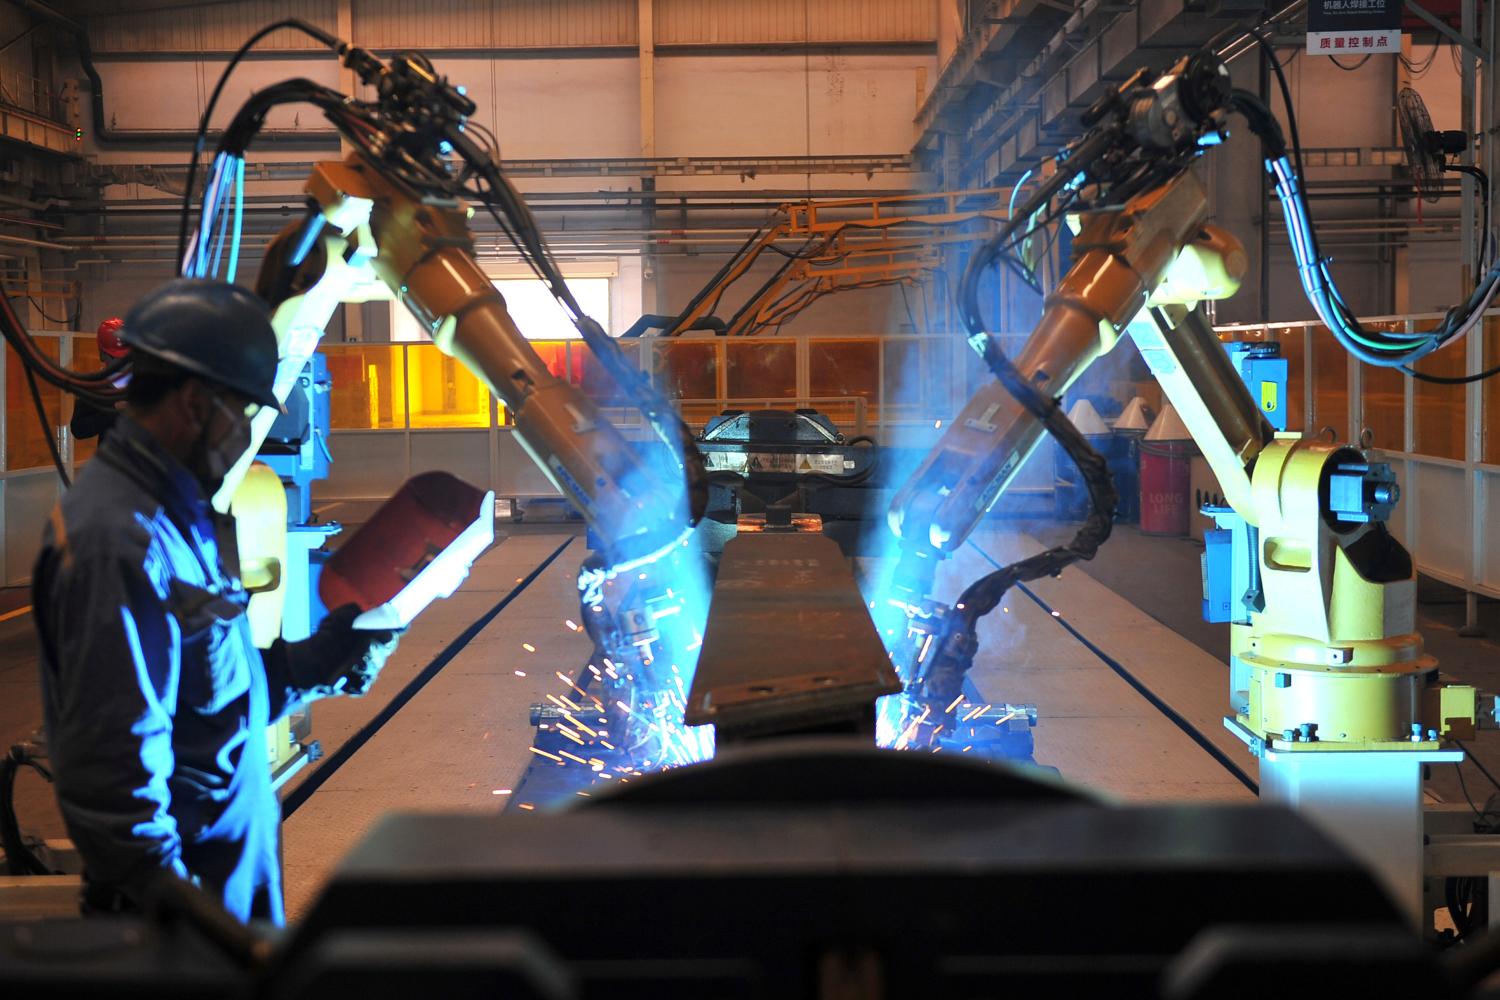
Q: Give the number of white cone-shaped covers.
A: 3